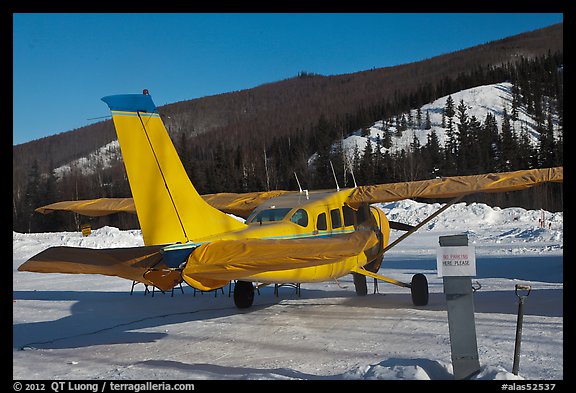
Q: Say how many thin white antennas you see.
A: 3